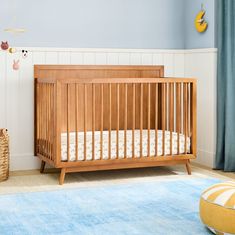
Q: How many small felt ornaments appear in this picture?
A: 4